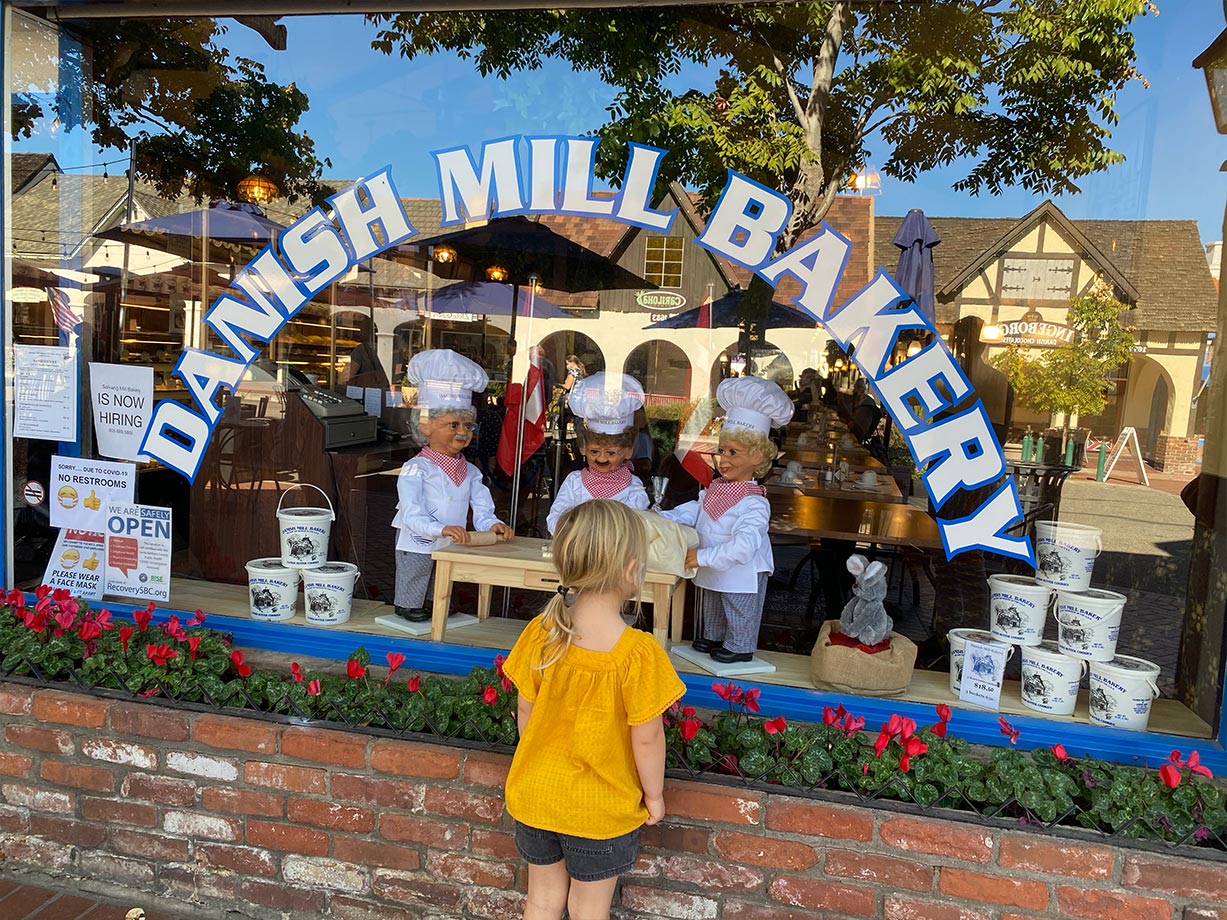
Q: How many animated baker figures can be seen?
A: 3